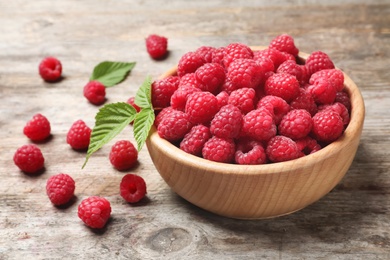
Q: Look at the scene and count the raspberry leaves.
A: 4